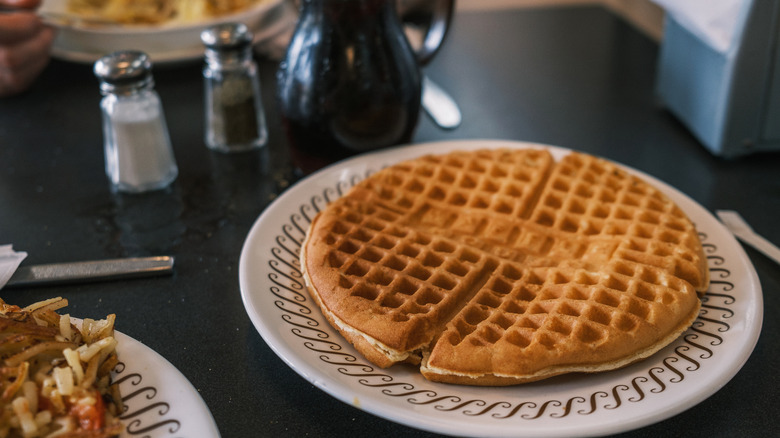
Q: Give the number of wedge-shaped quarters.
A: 4